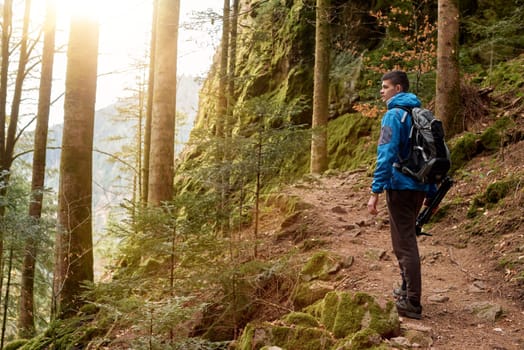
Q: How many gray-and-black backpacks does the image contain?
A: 1